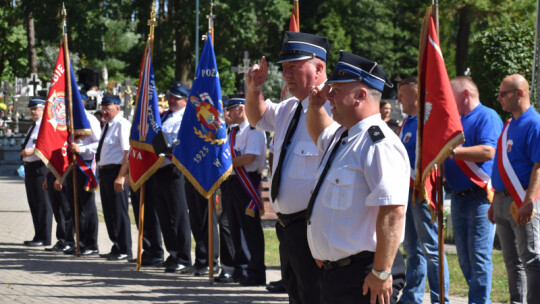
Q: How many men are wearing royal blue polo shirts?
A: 3